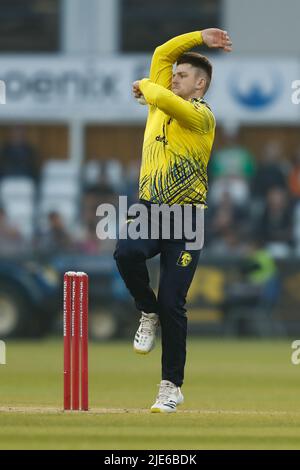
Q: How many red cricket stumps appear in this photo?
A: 3